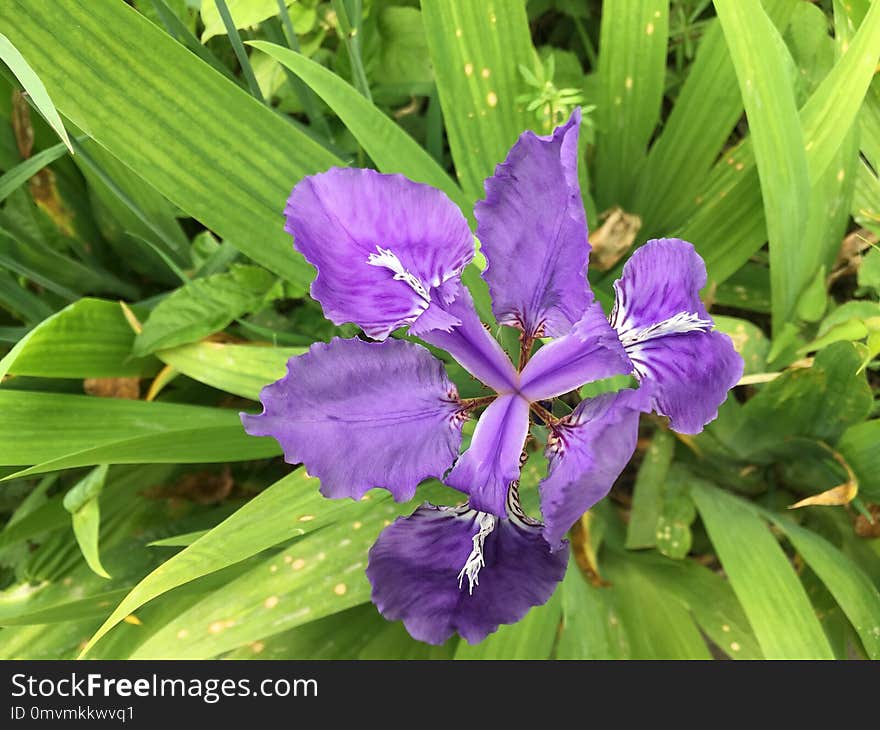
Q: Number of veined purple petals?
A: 6